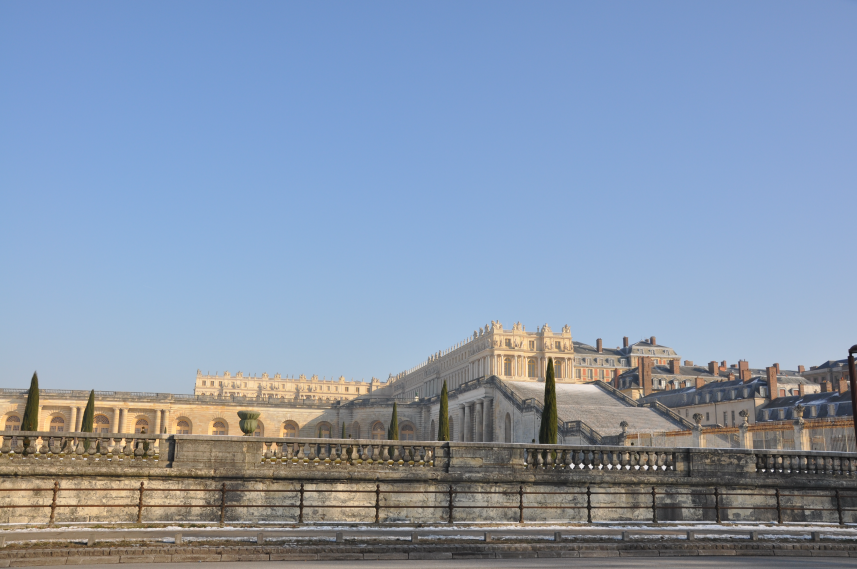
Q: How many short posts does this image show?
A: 12